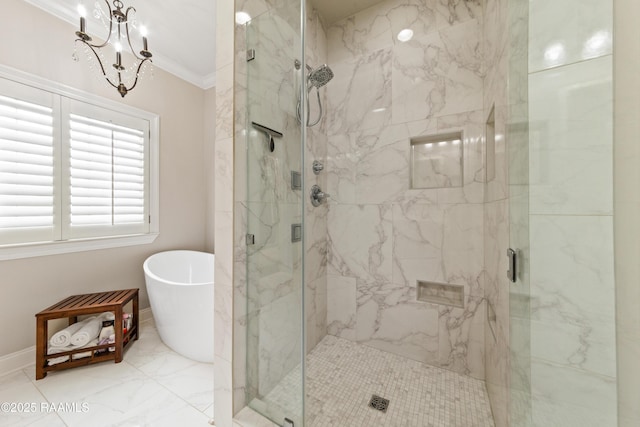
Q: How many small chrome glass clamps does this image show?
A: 3